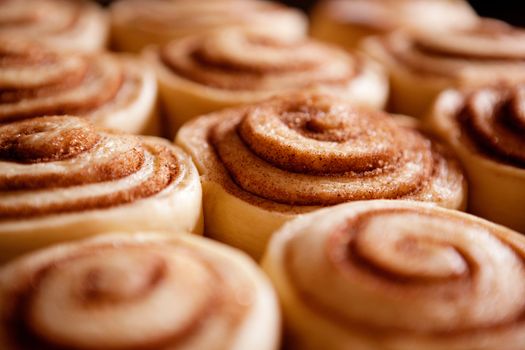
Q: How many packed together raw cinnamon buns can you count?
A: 11